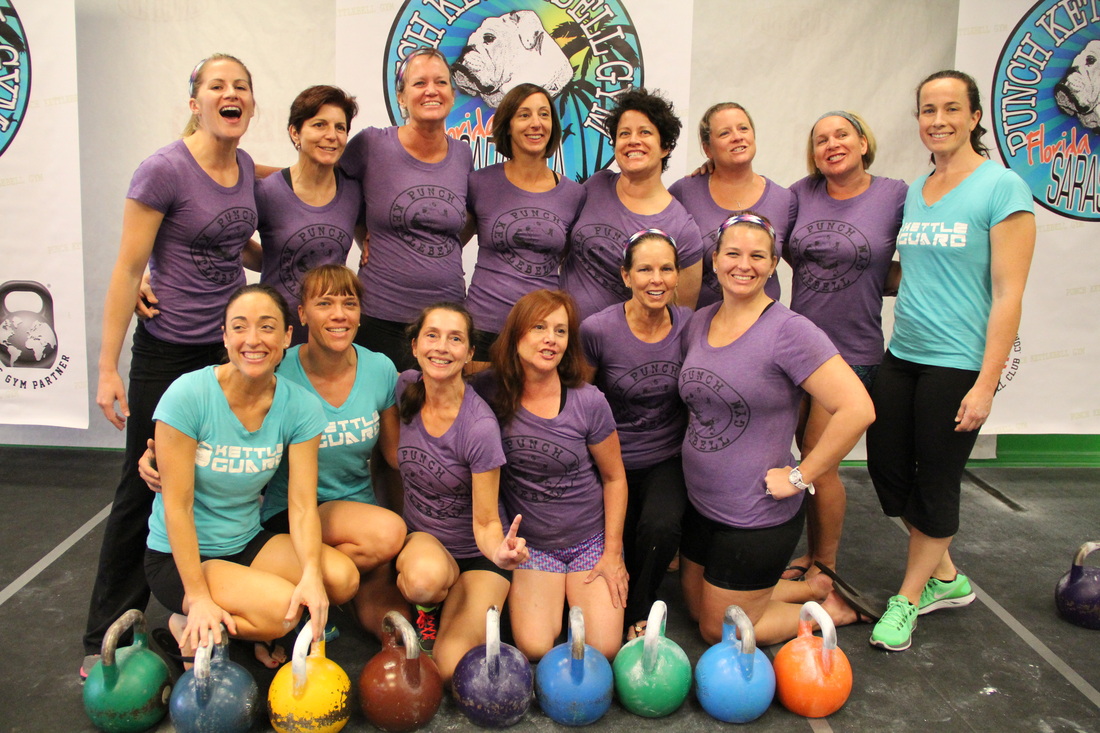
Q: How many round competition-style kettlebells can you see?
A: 10